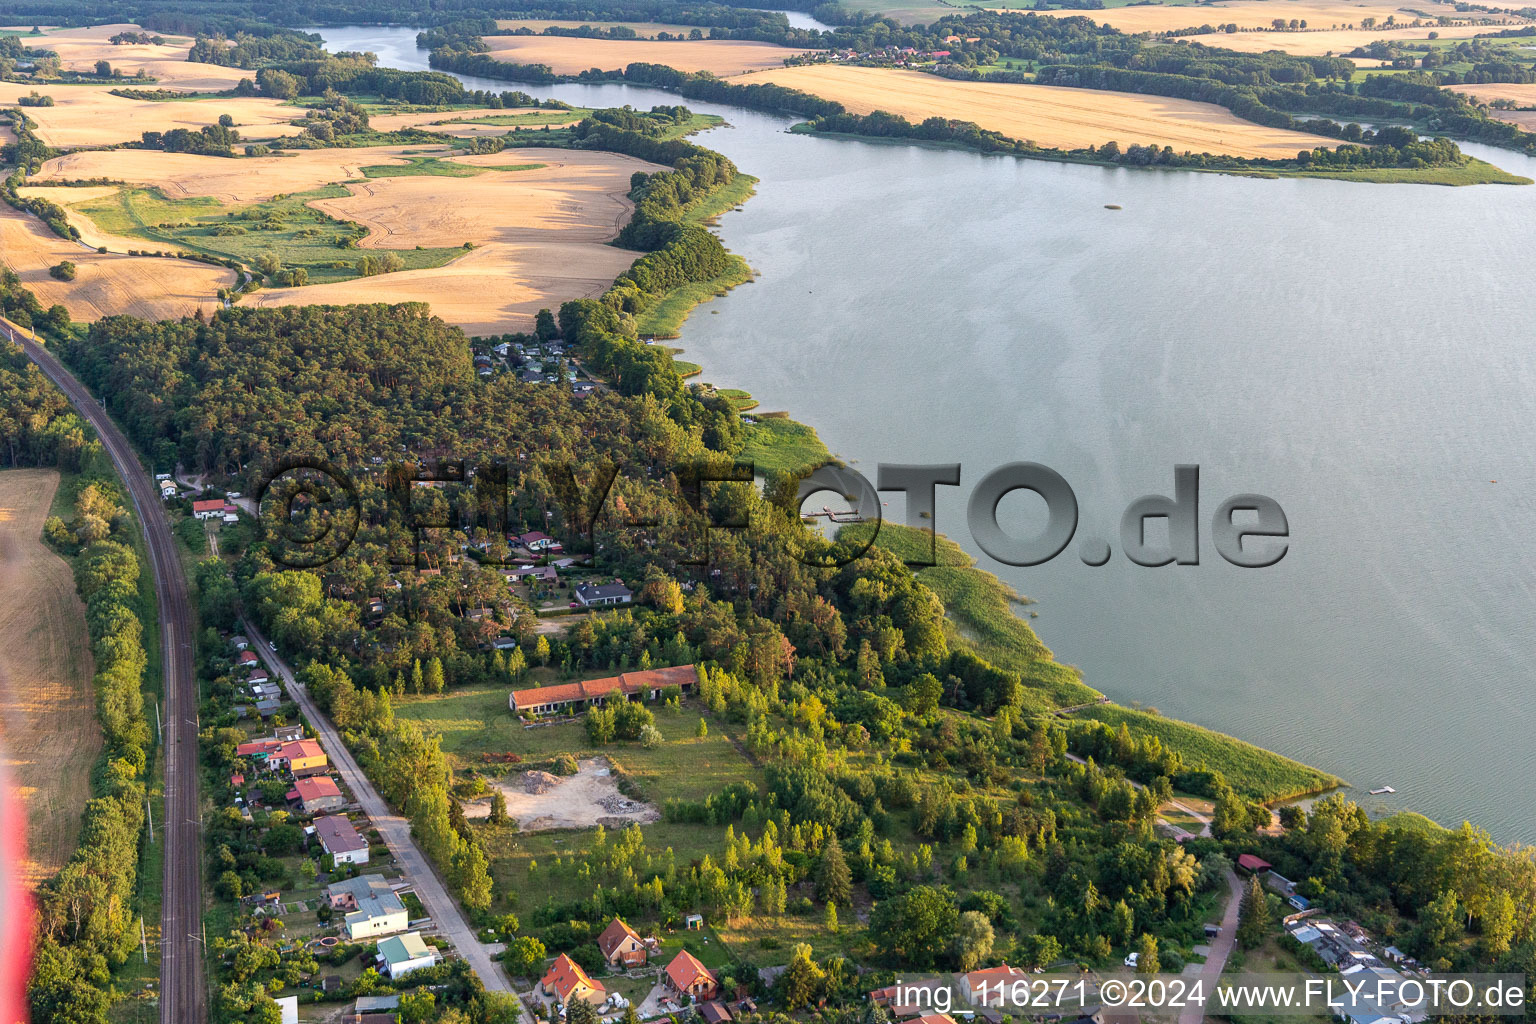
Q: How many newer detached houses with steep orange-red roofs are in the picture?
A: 3